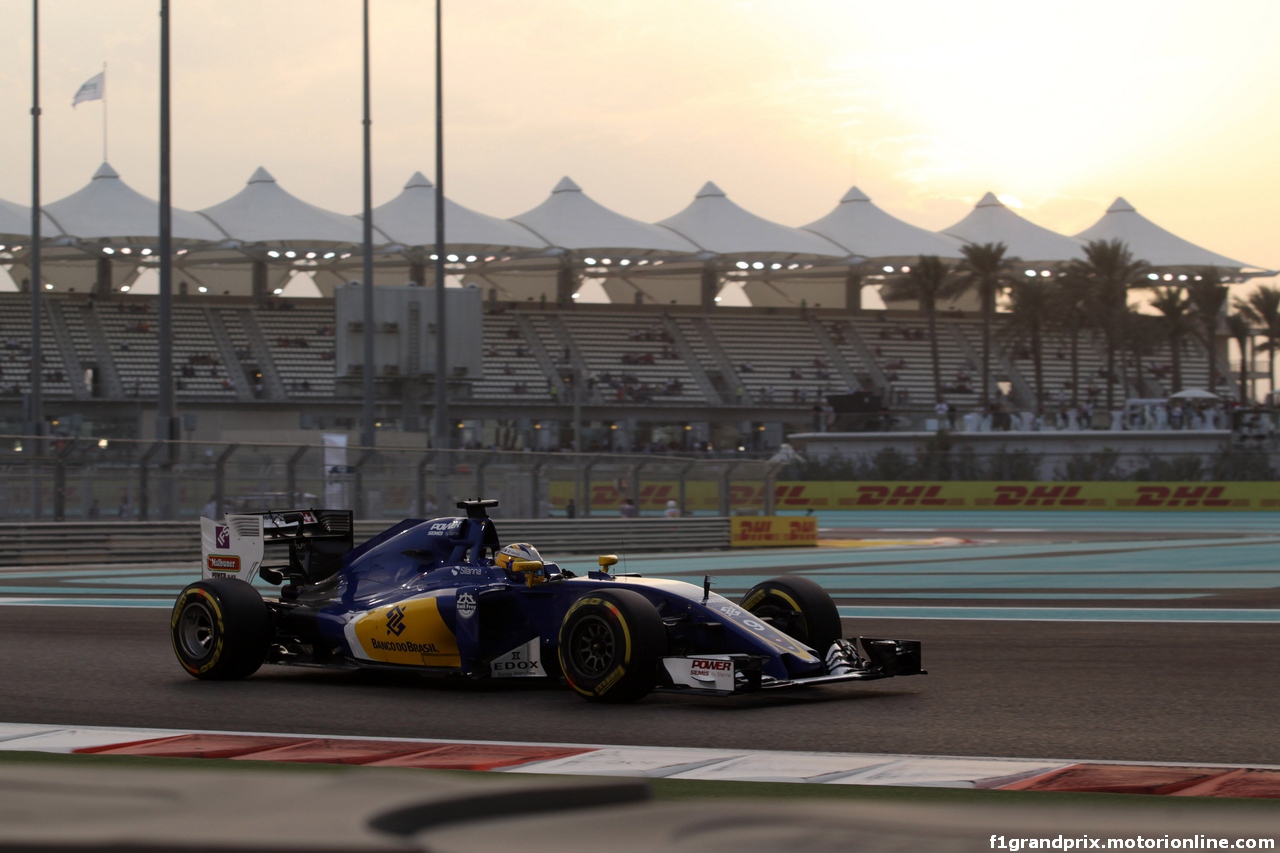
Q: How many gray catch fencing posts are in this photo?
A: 13